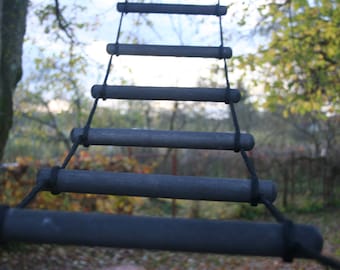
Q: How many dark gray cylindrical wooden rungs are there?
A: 6